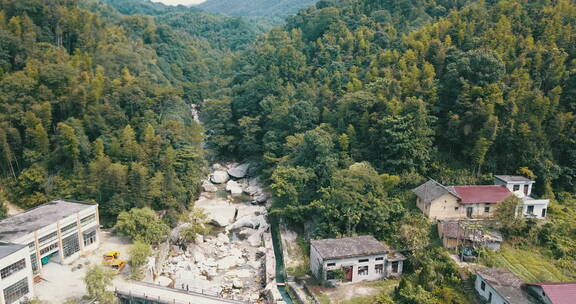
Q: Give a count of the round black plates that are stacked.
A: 0